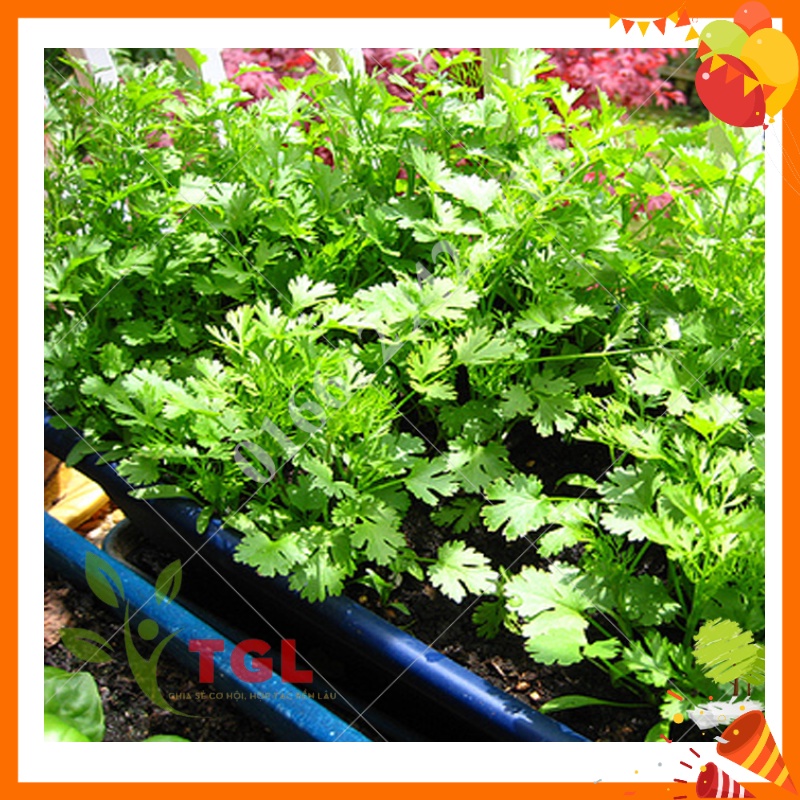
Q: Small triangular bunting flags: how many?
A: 12